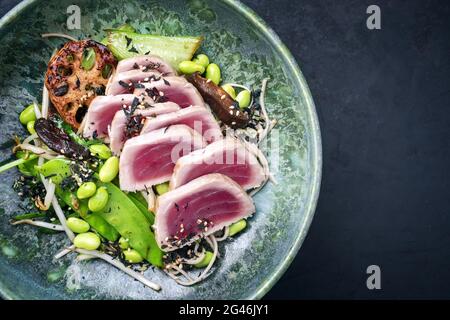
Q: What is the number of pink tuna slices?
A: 9